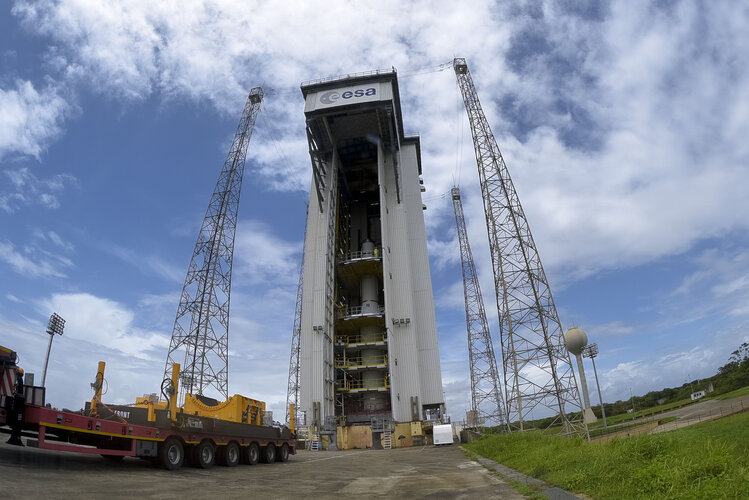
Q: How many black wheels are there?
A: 6